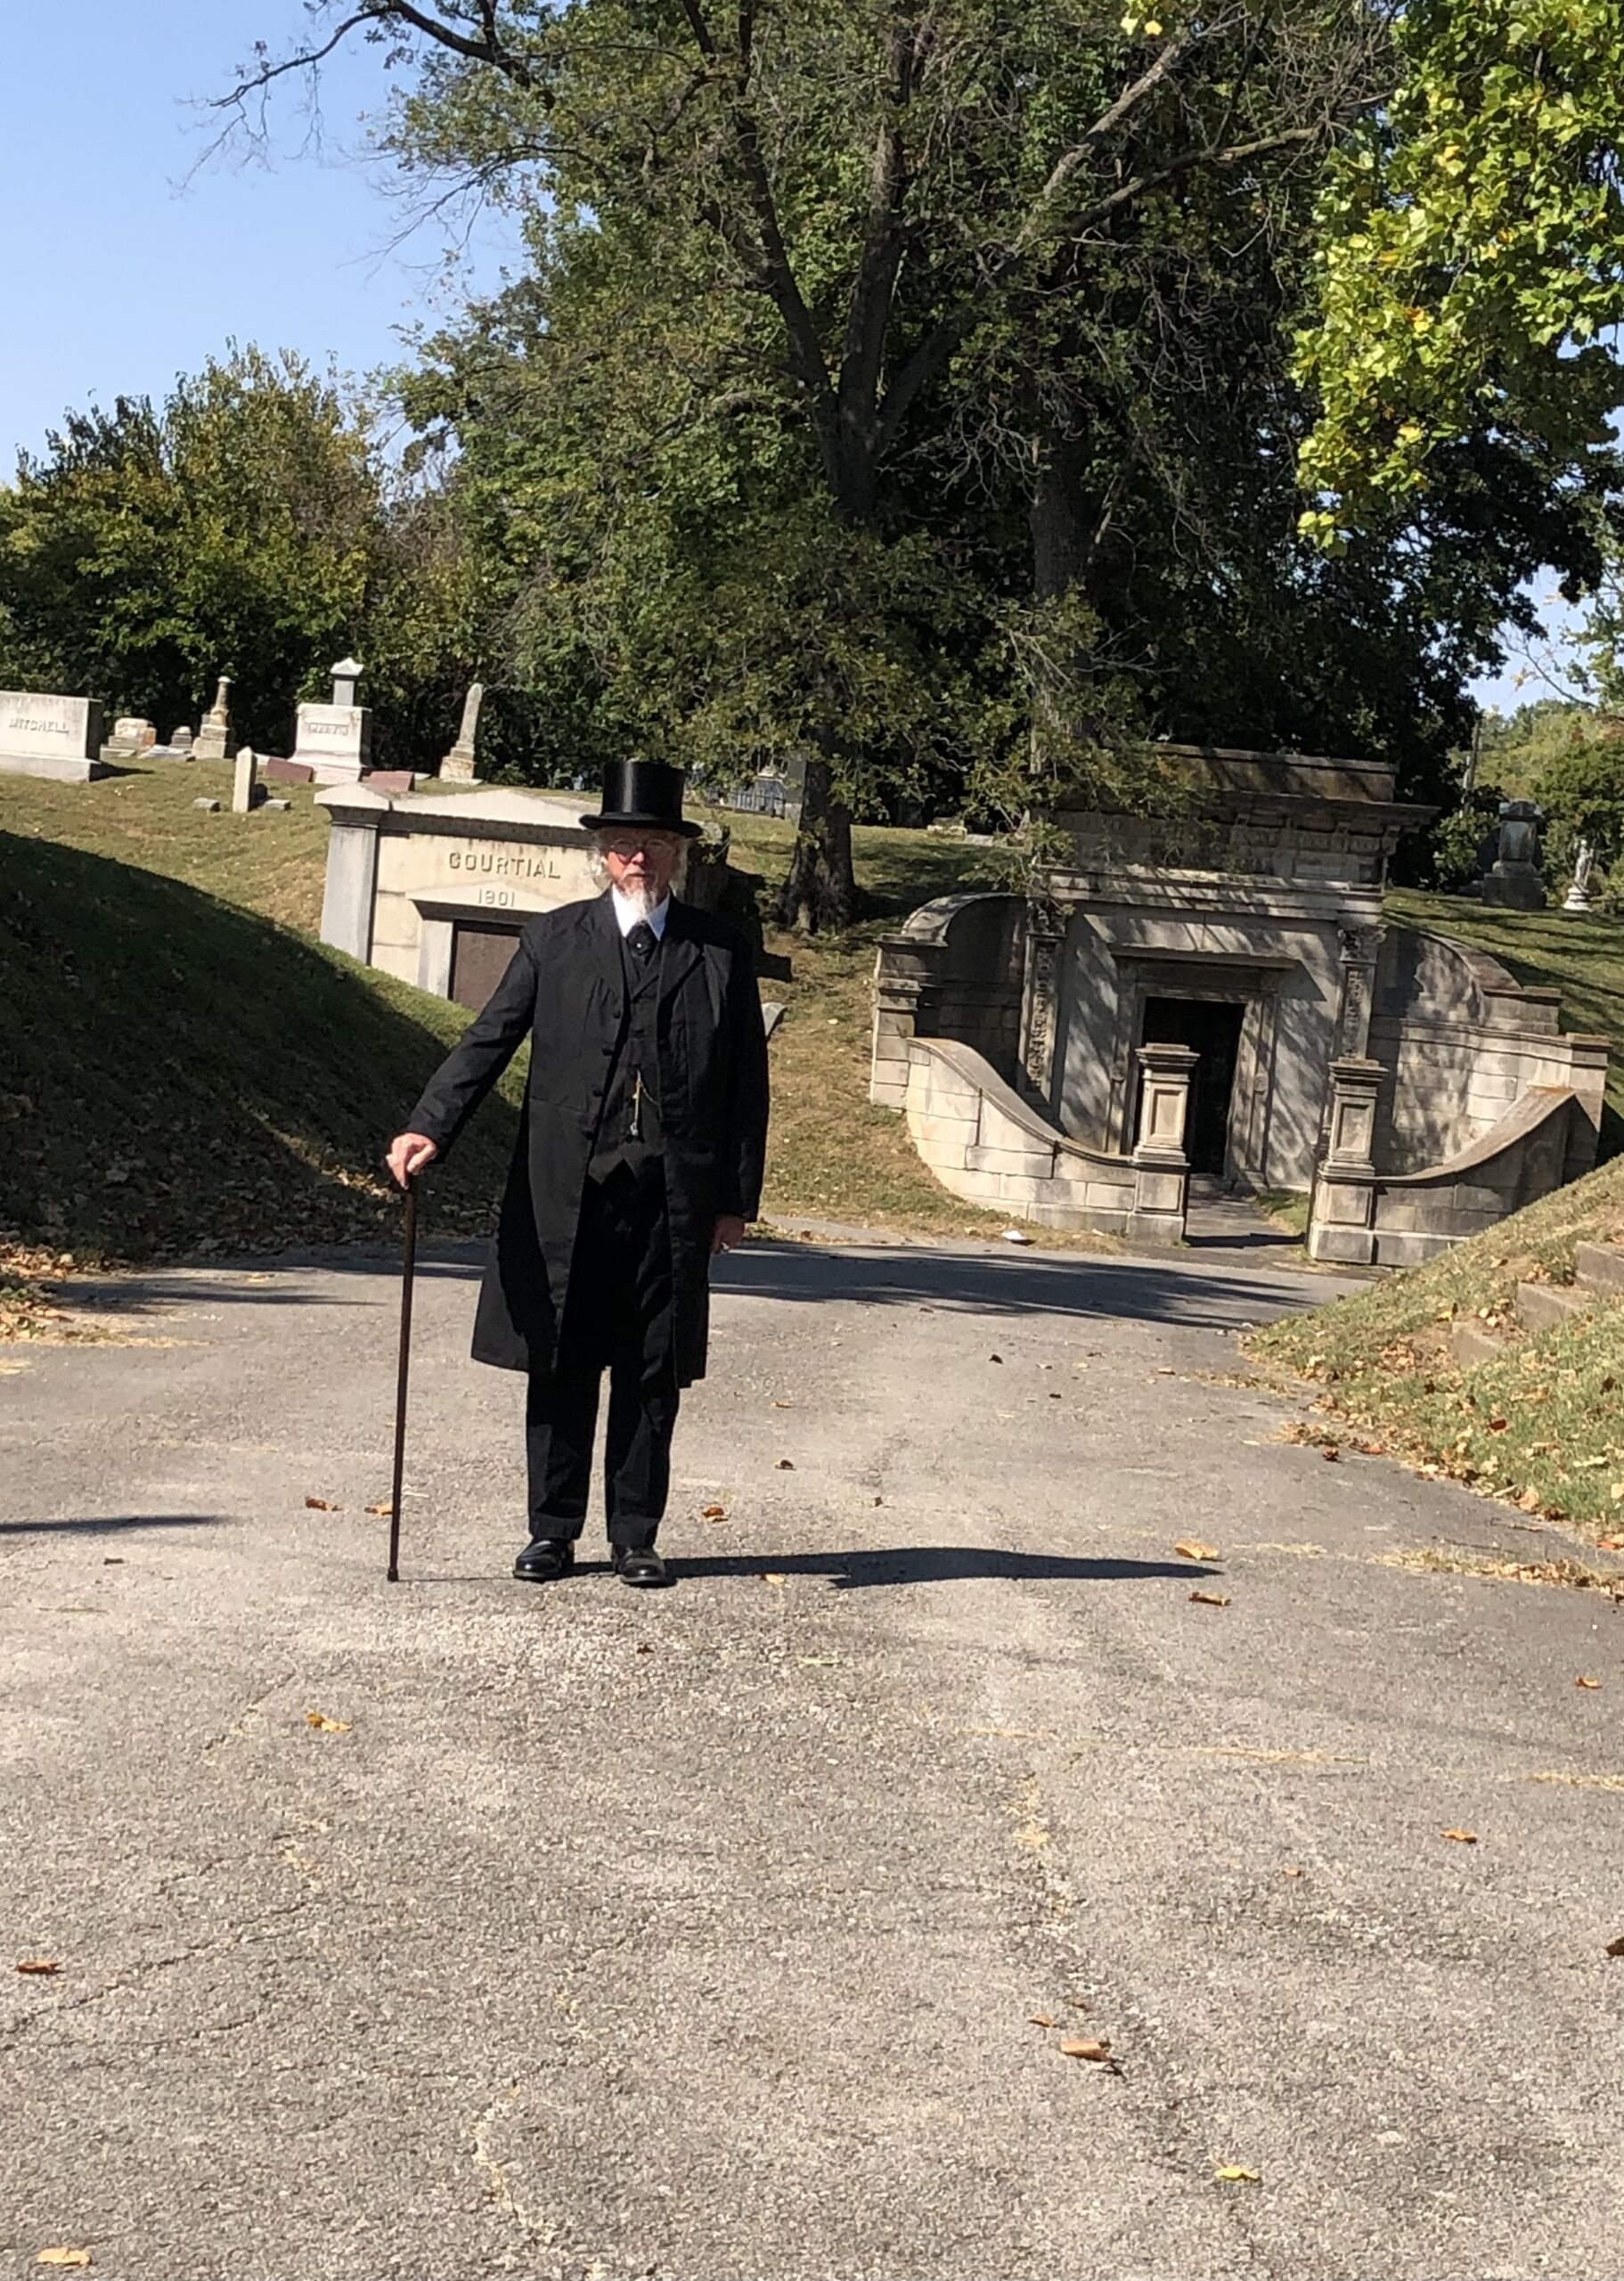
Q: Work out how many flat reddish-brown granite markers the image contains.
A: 2